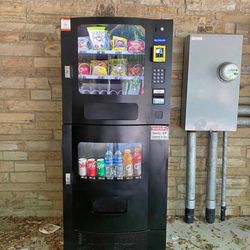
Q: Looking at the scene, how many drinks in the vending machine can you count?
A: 7